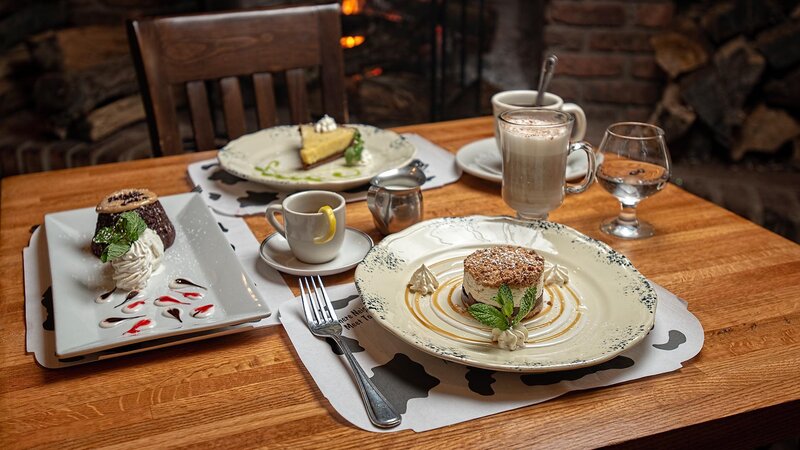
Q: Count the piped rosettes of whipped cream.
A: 6